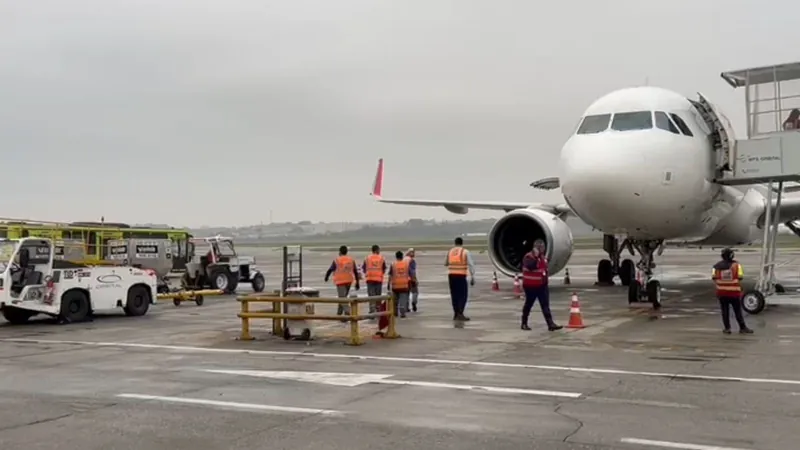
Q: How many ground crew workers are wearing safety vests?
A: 7